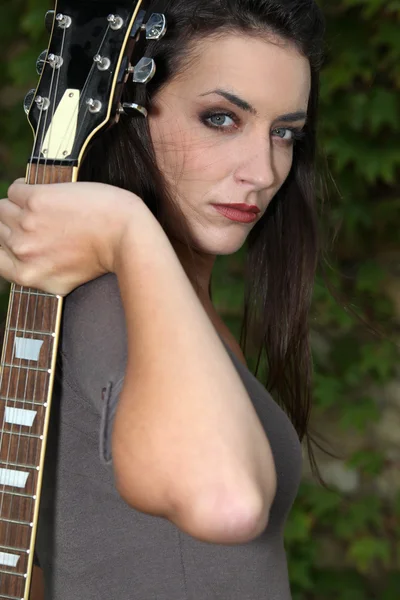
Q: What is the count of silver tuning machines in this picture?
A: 6